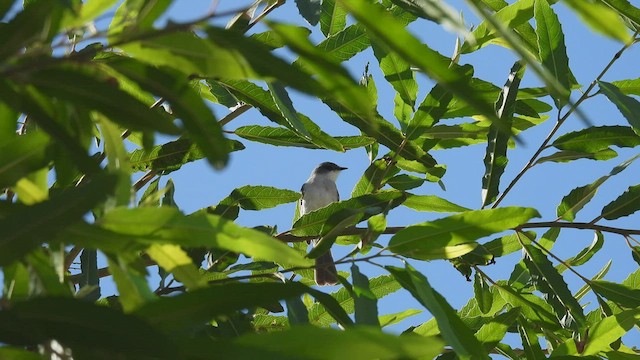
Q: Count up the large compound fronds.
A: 0